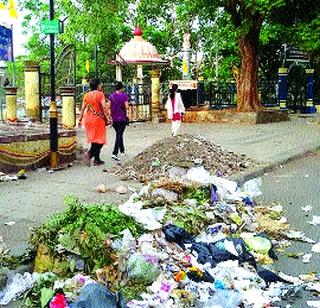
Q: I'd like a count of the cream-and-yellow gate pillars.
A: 4